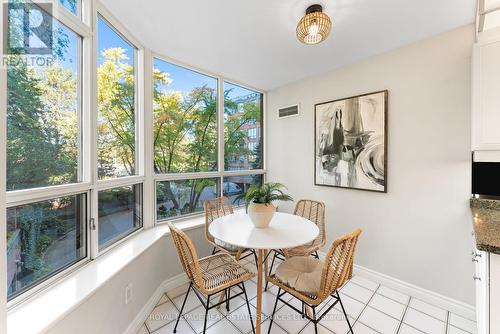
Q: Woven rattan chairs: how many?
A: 4